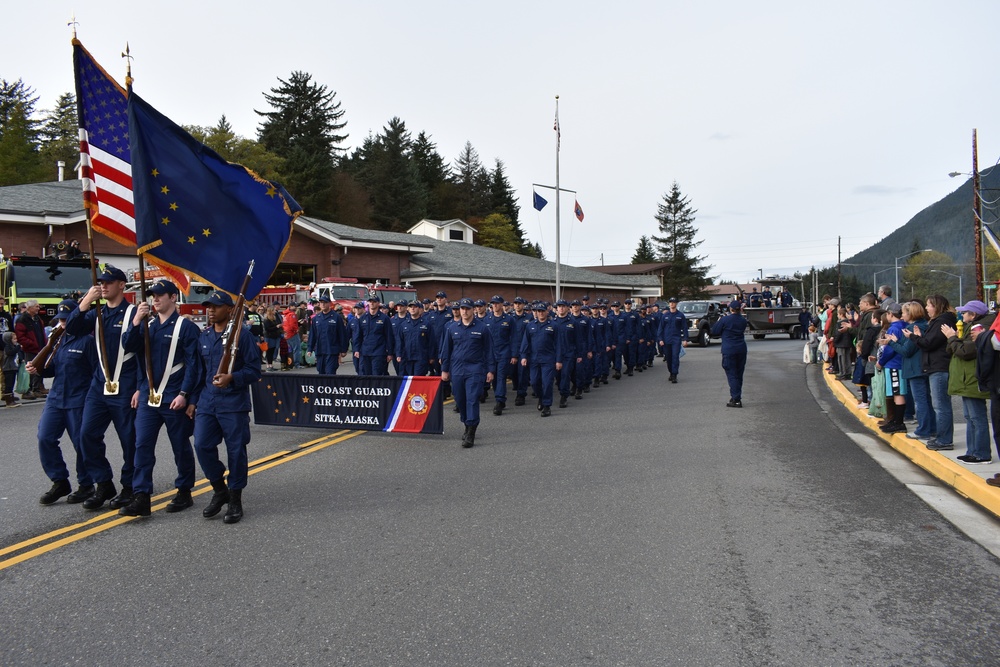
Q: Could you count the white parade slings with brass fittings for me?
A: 2